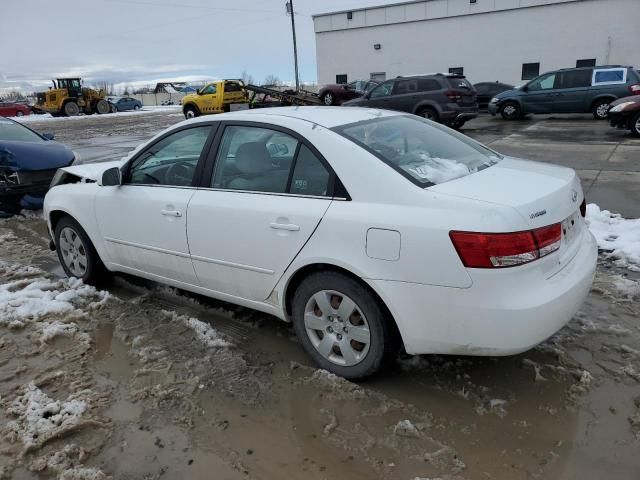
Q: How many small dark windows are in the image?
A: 4